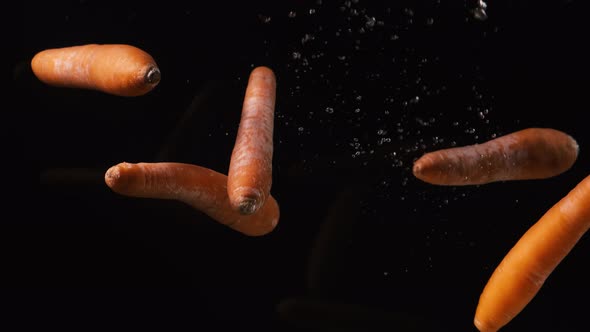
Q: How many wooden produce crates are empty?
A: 0